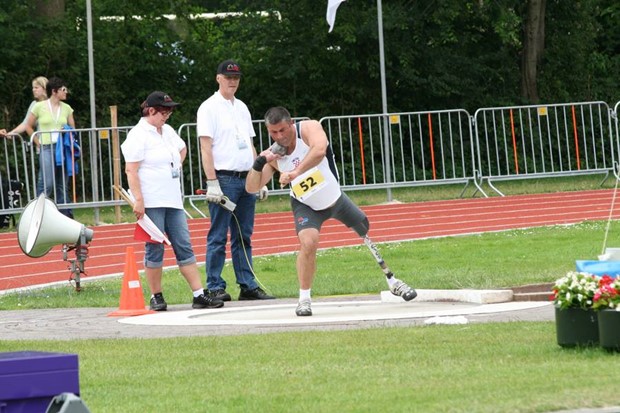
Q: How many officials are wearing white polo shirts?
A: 2